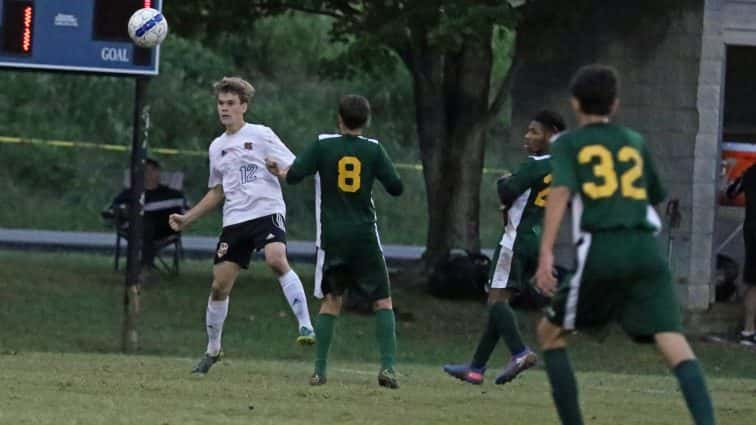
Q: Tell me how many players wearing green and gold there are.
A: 3